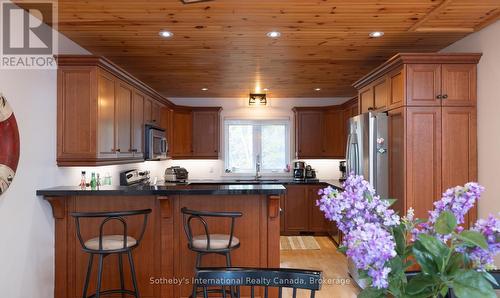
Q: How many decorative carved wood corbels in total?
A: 3